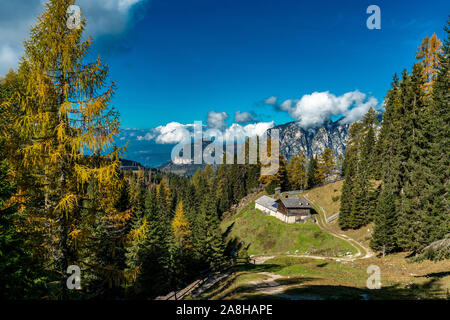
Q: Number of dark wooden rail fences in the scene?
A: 1